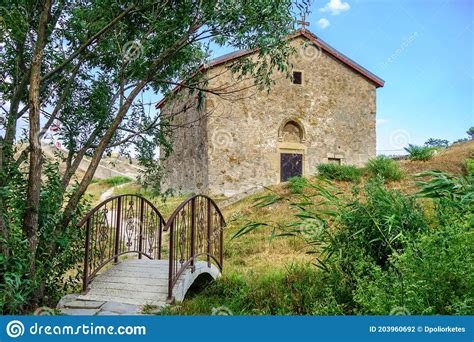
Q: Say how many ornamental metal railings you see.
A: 2